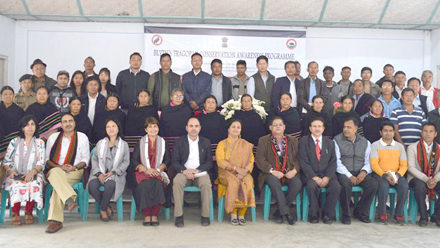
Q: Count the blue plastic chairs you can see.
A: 11